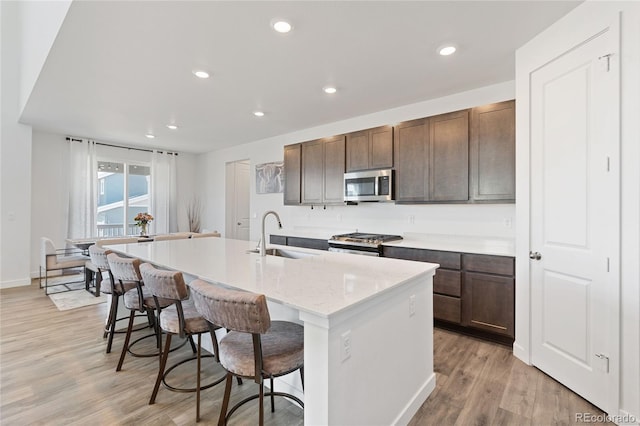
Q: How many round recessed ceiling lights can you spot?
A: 7